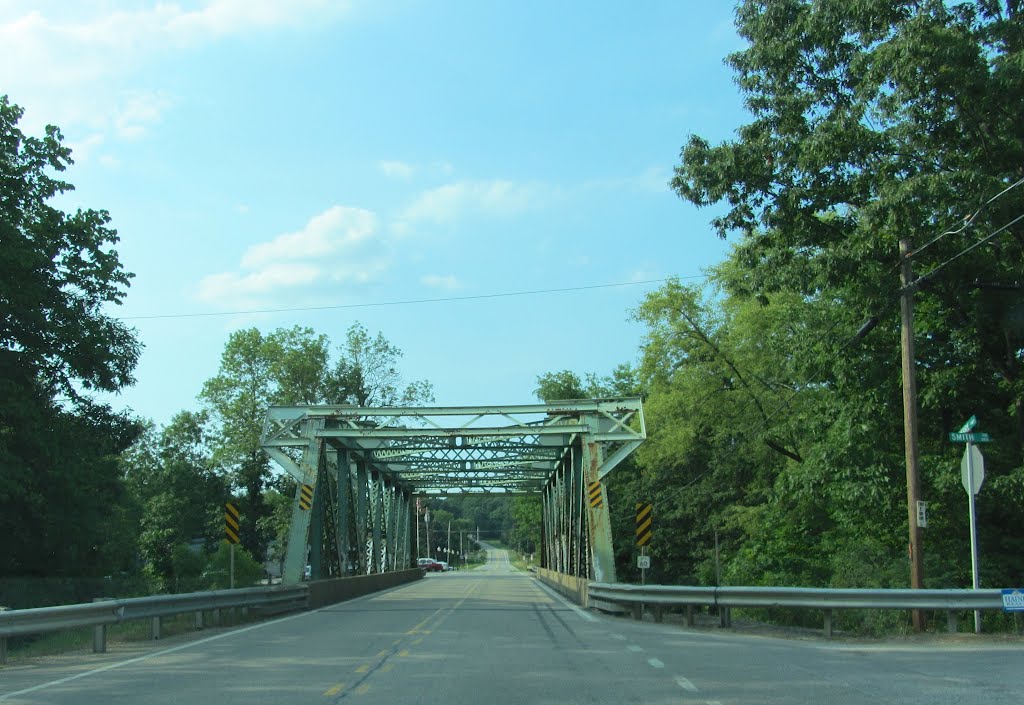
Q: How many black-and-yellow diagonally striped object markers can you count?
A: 4